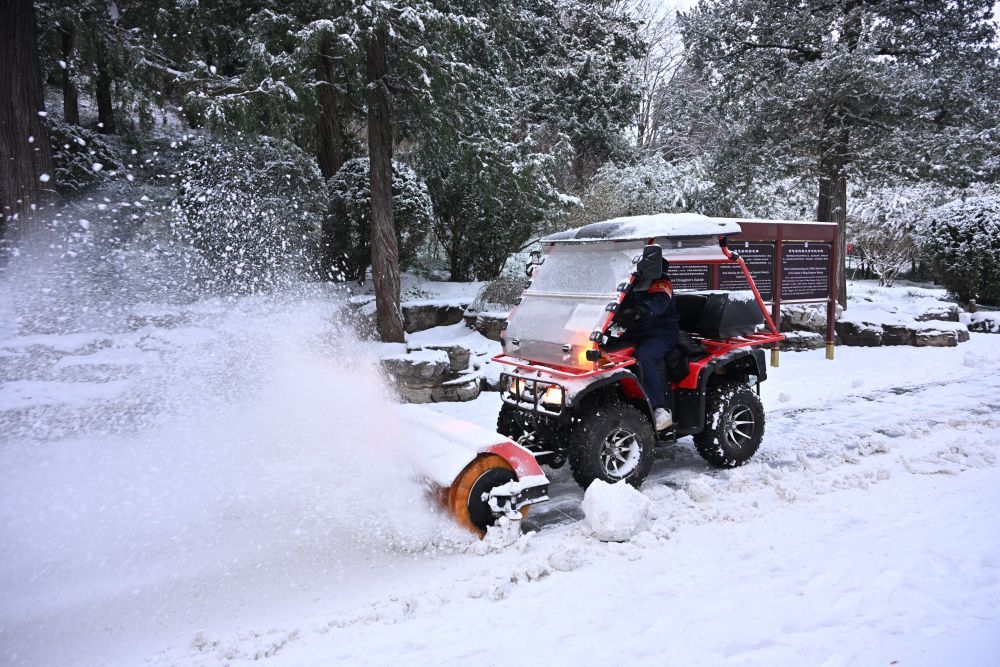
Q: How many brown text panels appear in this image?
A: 3